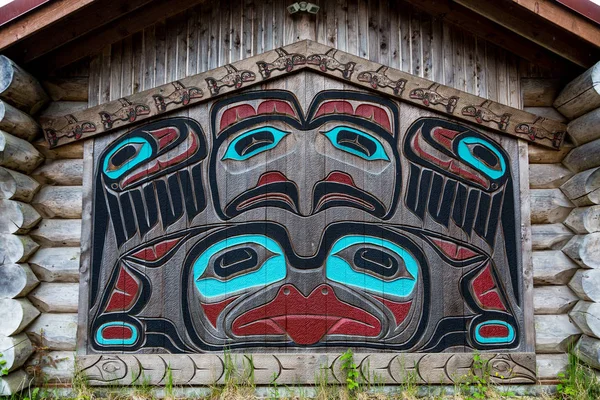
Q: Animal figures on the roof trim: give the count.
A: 10